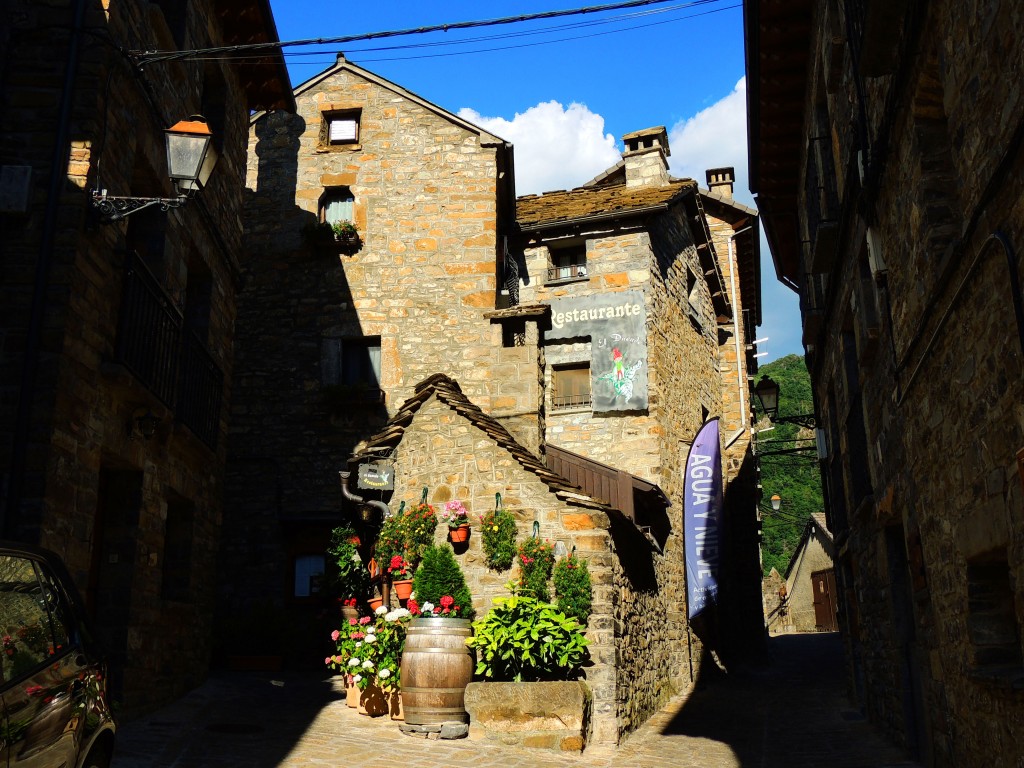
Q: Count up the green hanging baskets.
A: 5